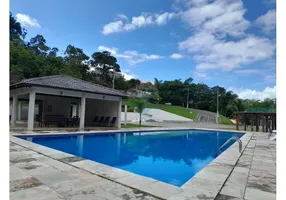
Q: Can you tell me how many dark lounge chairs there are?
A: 4